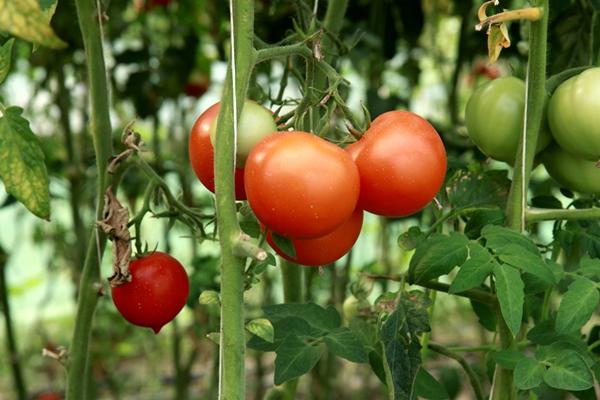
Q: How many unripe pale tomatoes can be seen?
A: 4